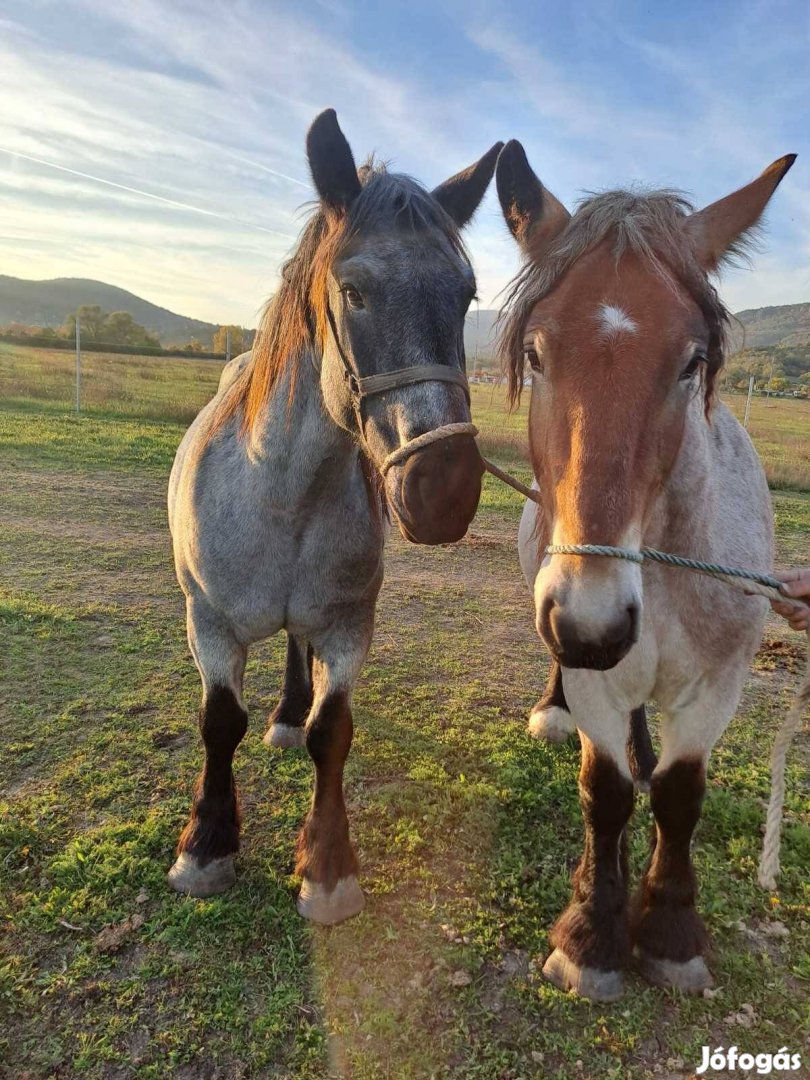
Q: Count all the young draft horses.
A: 2